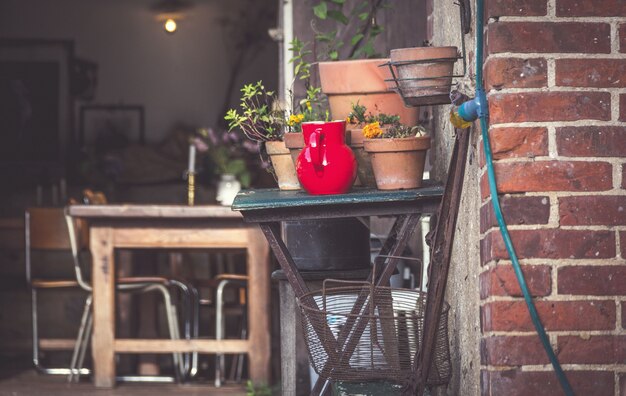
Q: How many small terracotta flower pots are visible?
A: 5